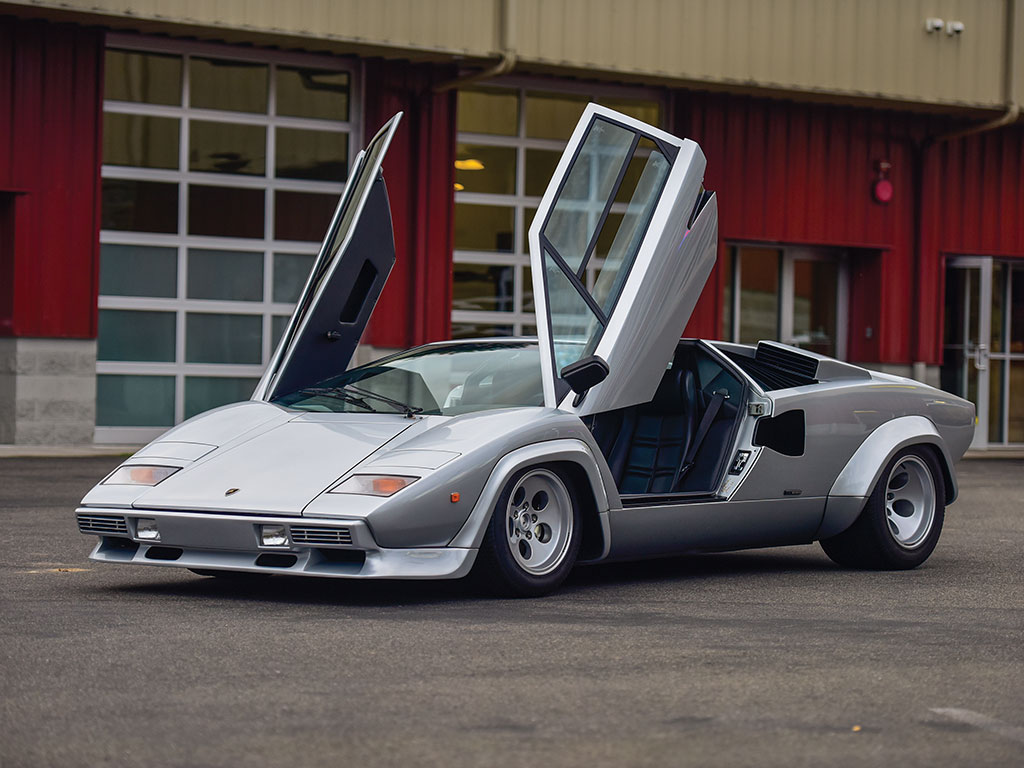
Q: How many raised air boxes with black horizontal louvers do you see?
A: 1